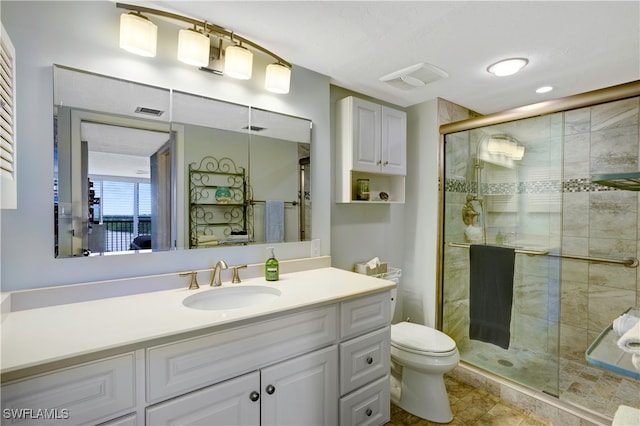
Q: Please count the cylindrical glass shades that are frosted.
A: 4